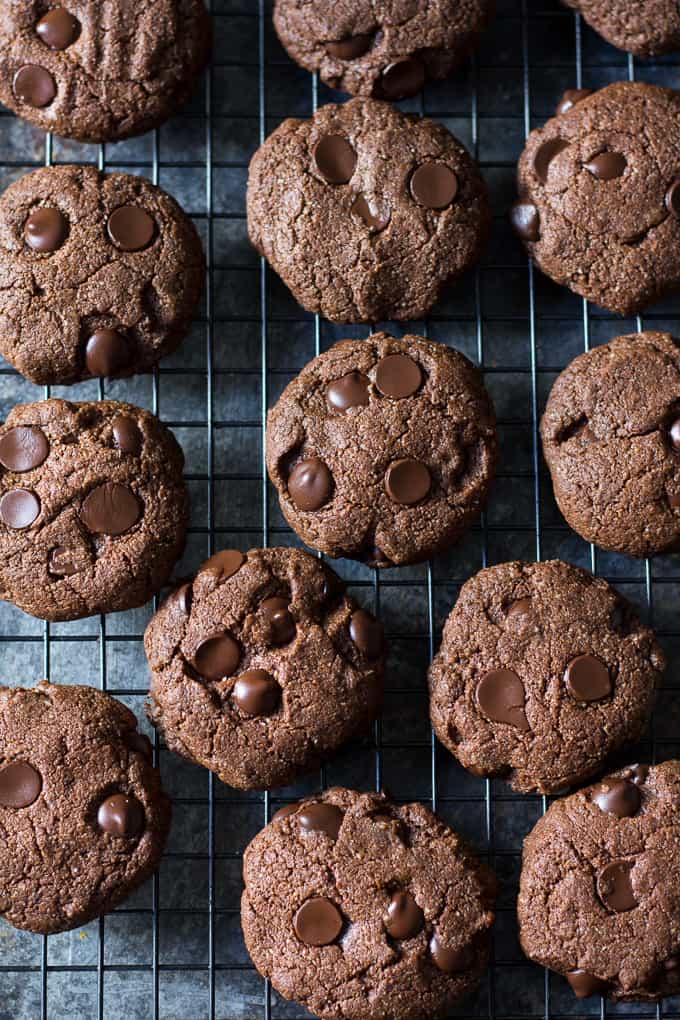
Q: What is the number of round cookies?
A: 14